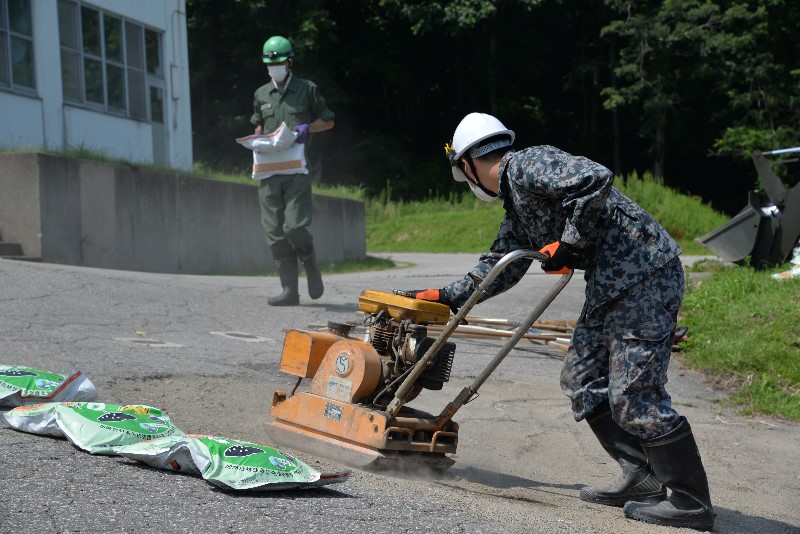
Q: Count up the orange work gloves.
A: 2